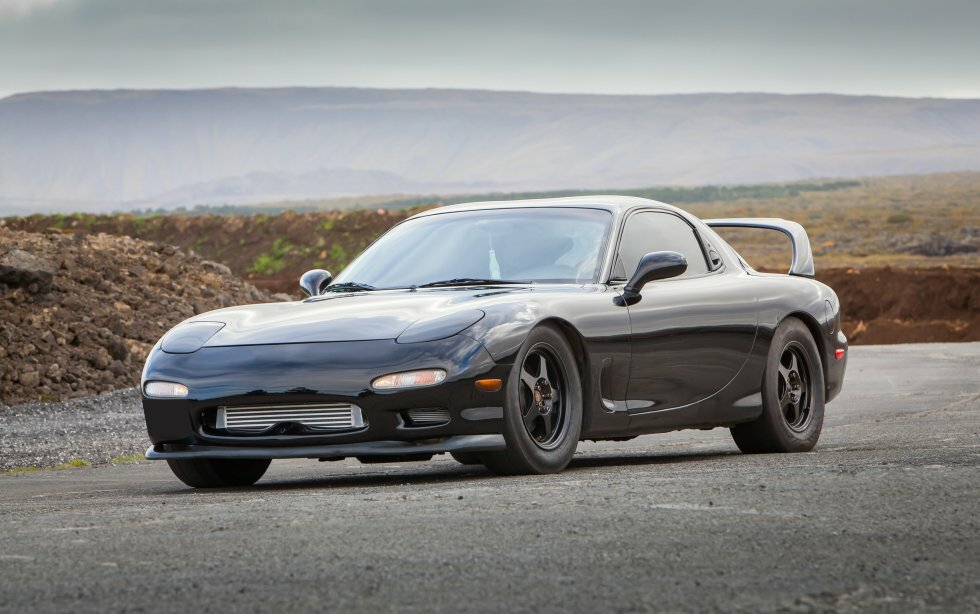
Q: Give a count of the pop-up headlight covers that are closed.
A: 2